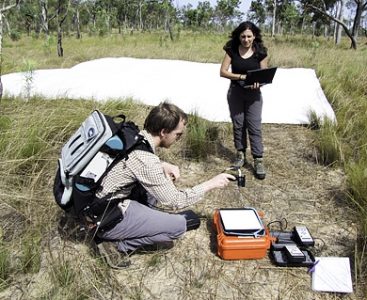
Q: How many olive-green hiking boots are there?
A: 2